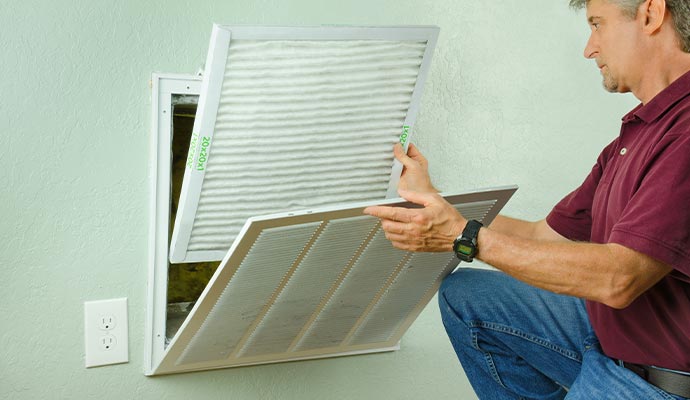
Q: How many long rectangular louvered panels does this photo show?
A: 4